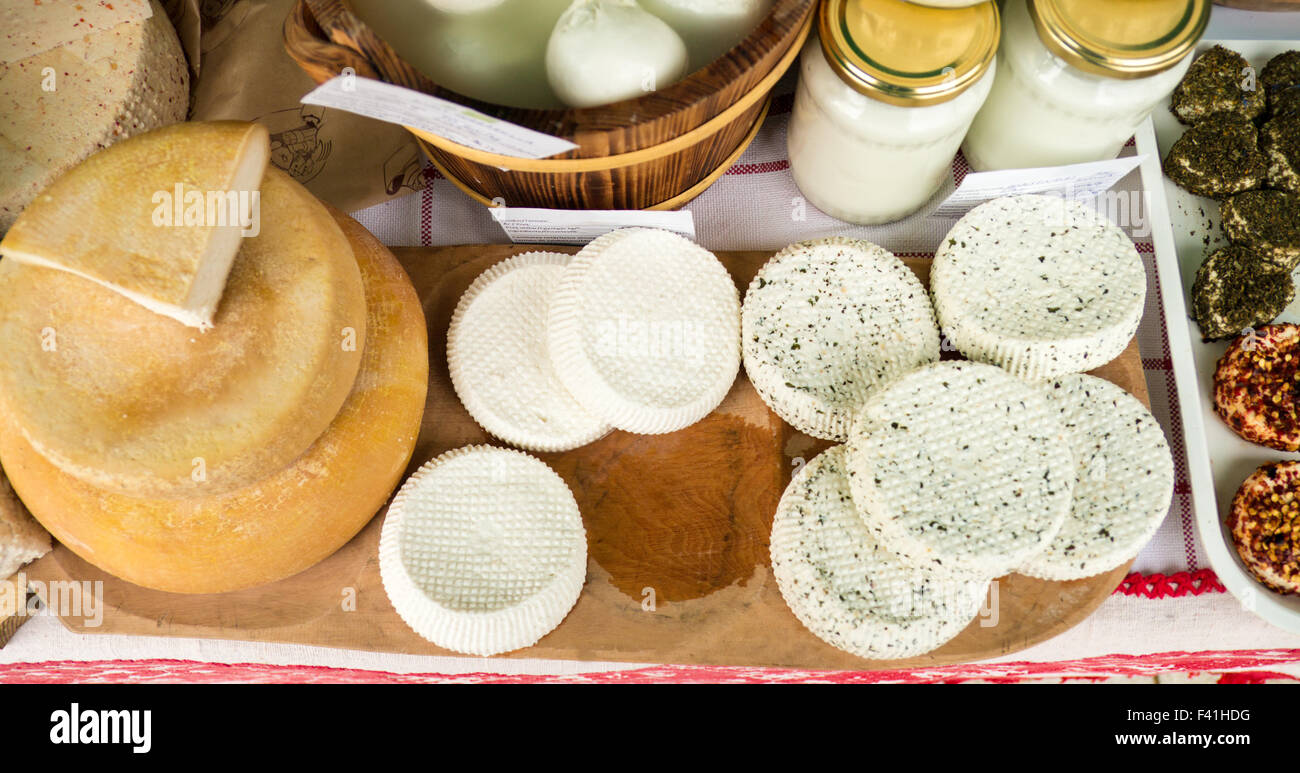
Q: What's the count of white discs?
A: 8